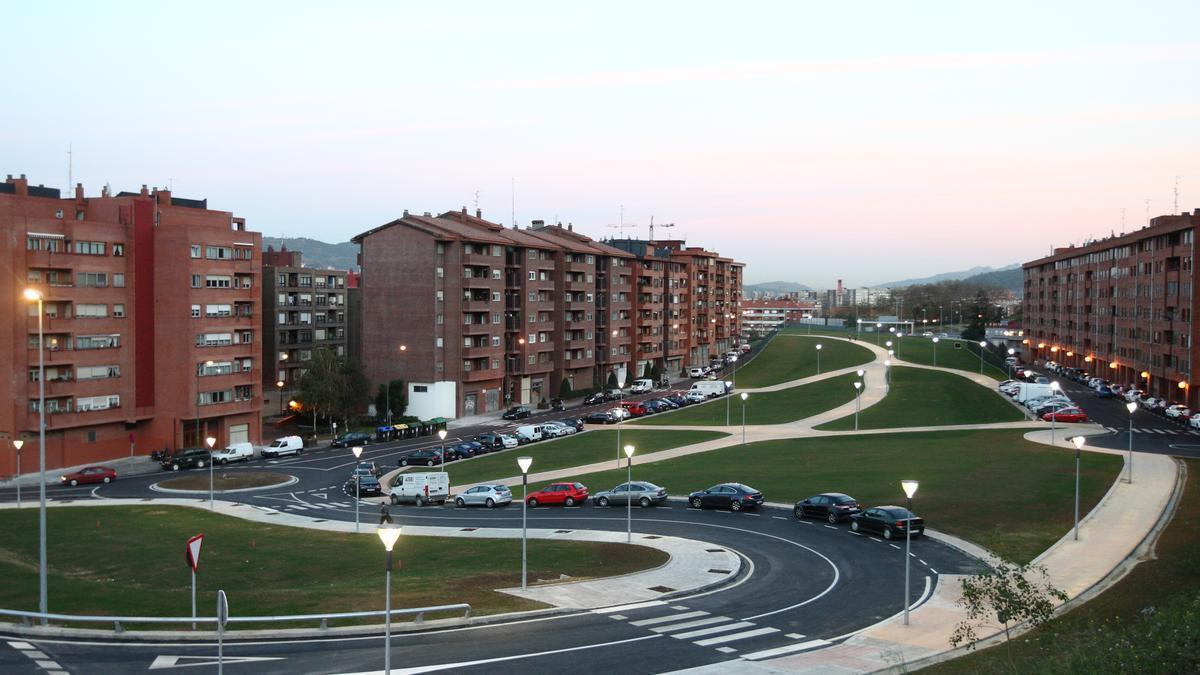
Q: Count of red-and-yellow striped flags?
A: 0